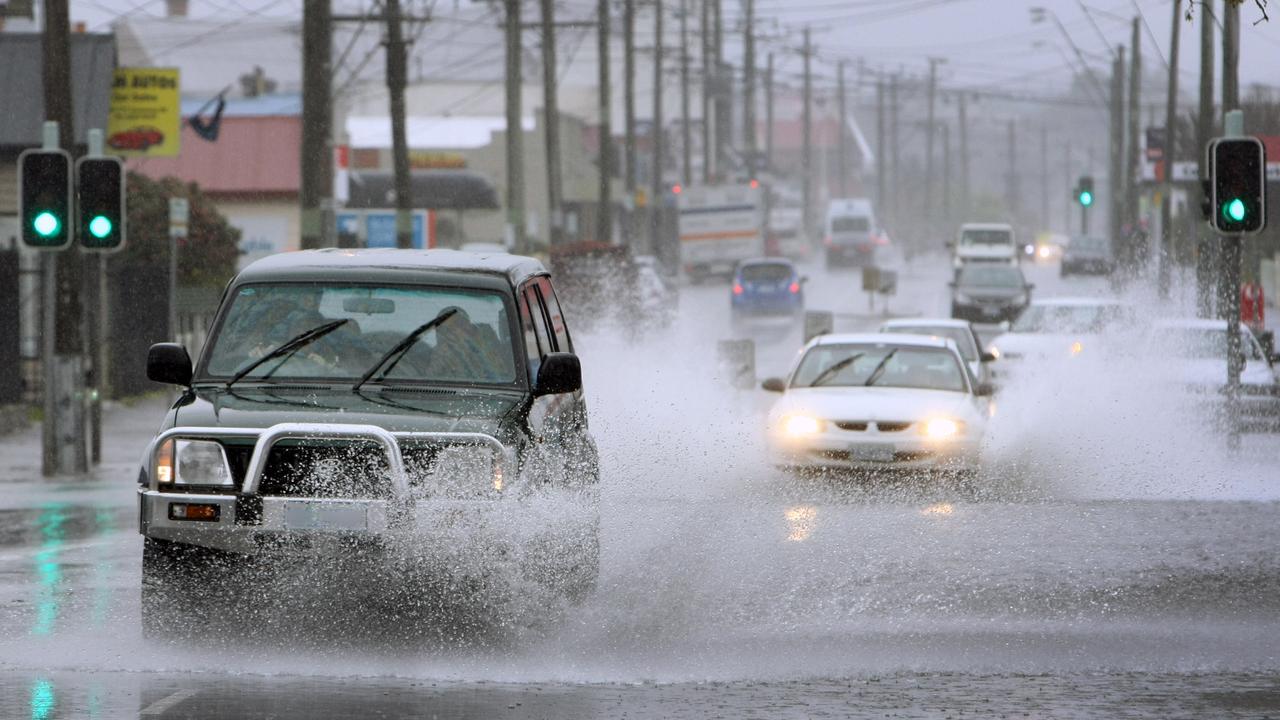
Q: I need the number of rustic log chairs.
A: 0